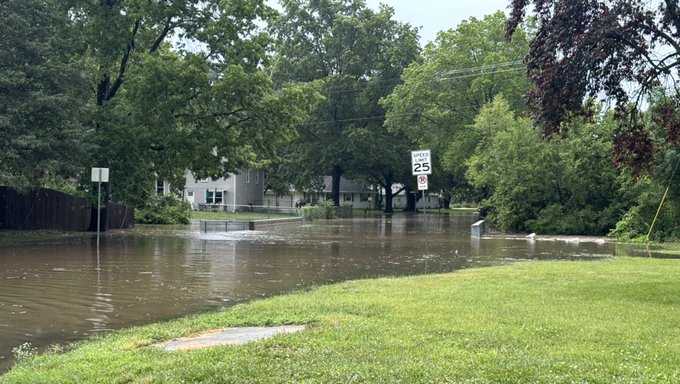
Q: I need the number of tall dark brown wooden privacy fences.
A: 1